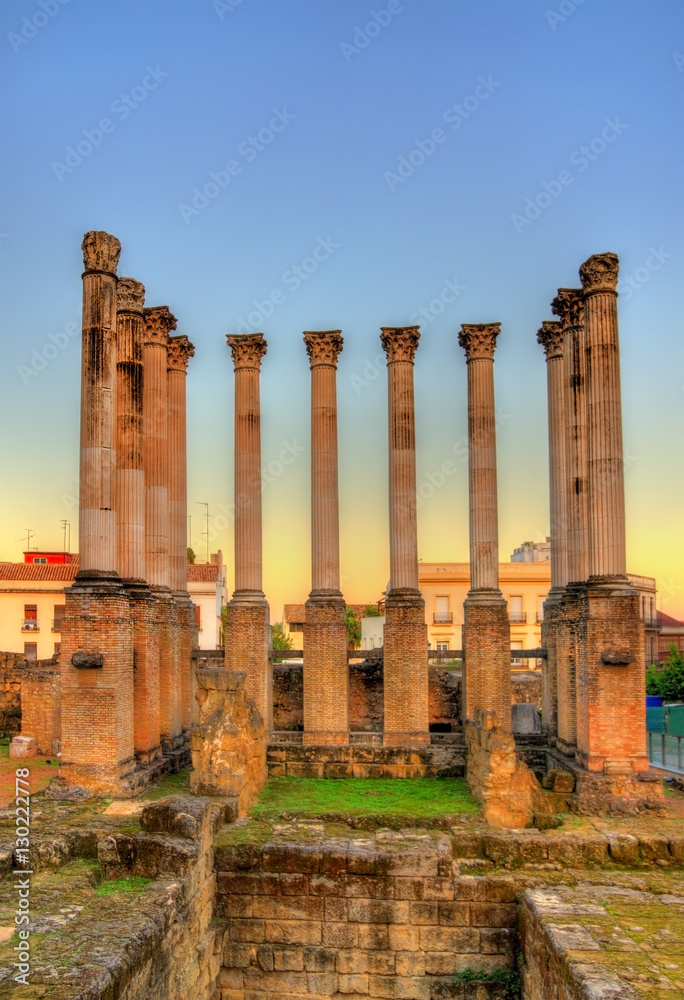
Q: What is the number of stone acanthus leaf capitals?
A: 11